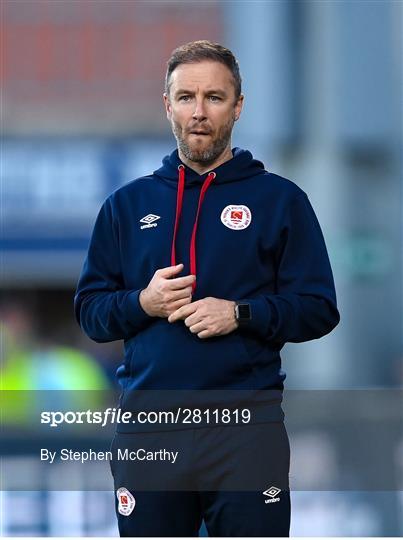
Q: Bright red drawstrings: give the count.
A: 2